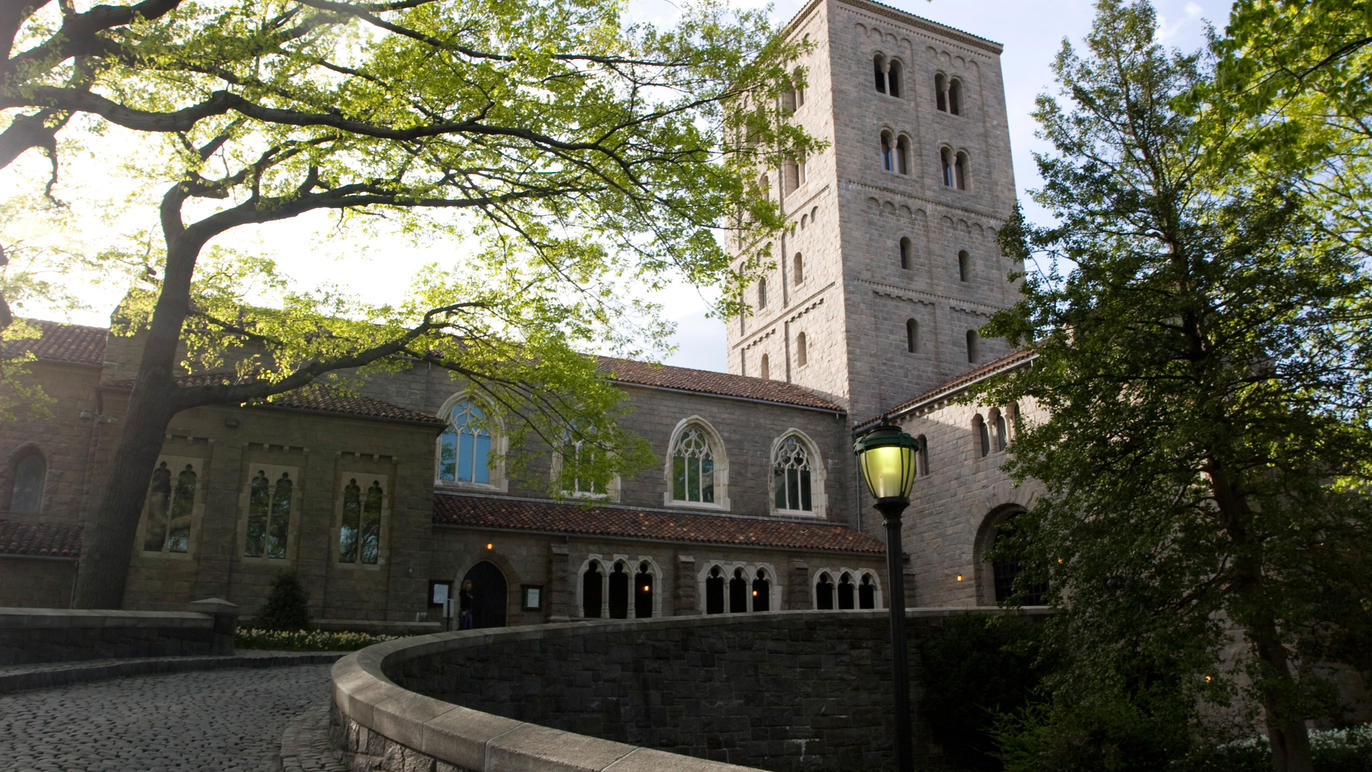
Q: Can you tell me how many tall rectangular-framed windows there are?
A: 3